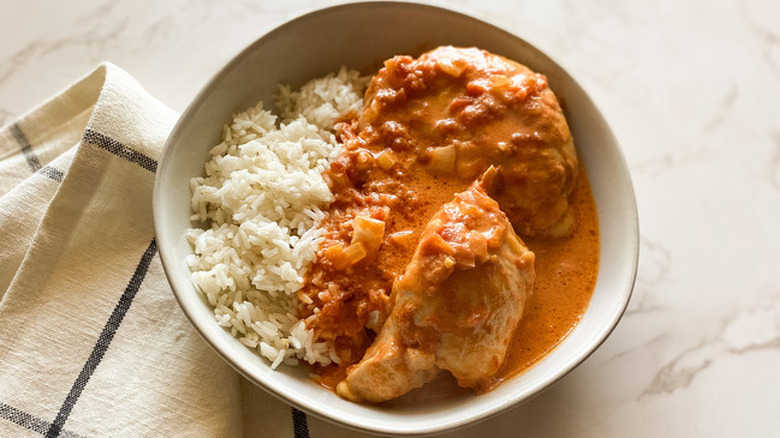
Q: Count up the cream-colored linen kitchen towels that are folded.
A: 1